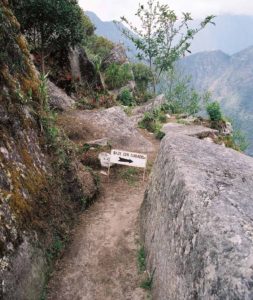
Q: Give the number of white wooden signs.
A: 1